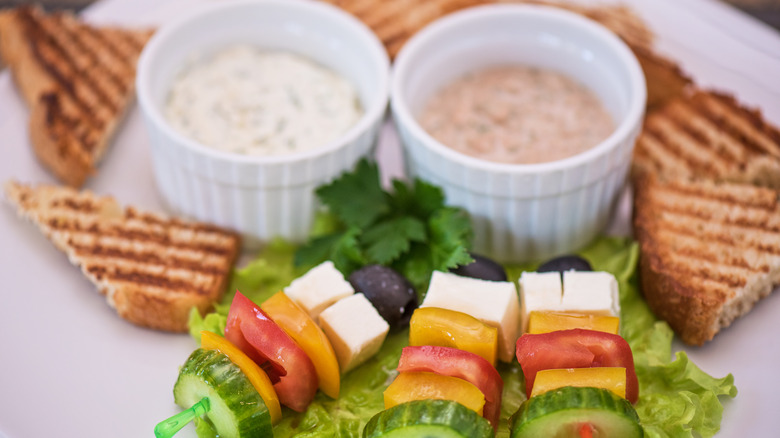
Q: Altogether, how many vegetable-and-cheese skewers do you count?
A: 3